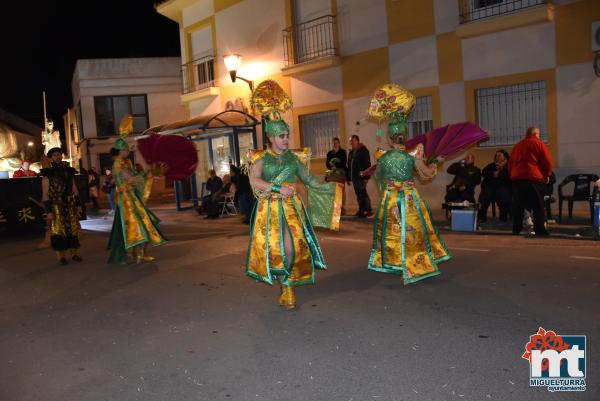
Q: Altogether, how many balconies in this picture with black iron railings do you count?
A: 3